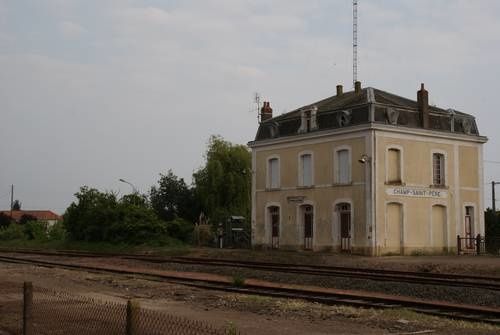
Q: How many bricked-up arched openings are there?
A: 3